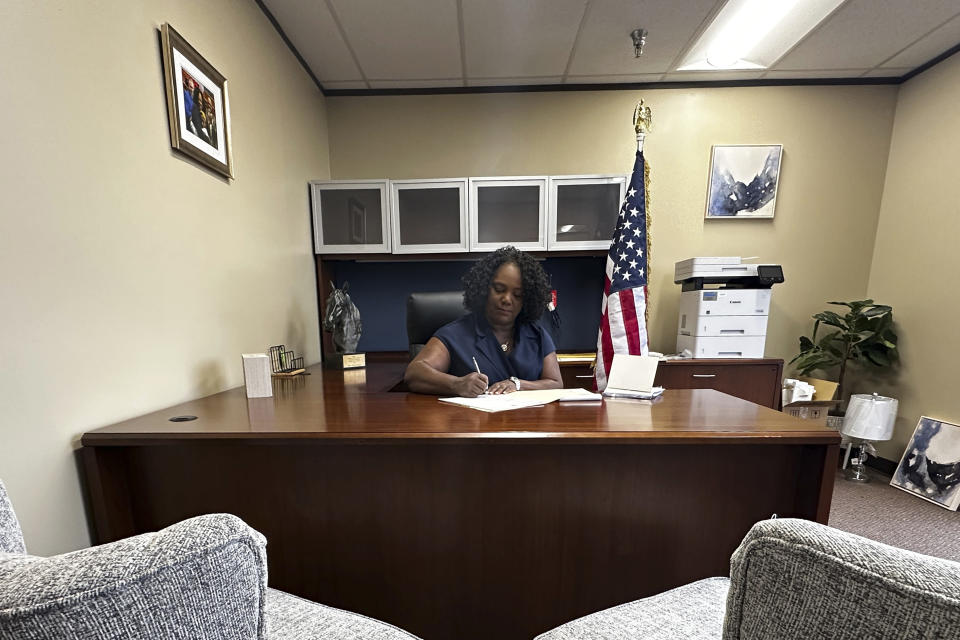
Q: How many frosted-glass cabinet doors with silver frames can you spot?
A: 4